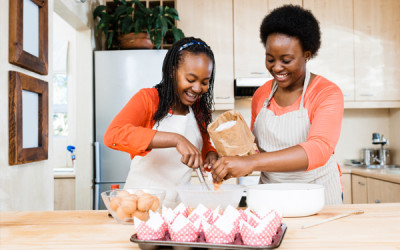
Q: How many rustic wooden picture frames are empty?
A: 2